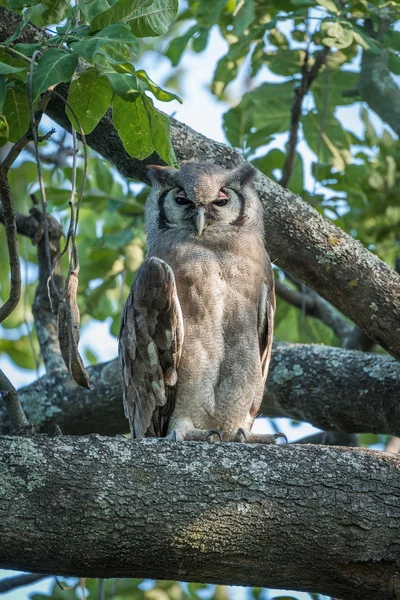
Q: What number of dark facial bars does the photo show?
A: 2